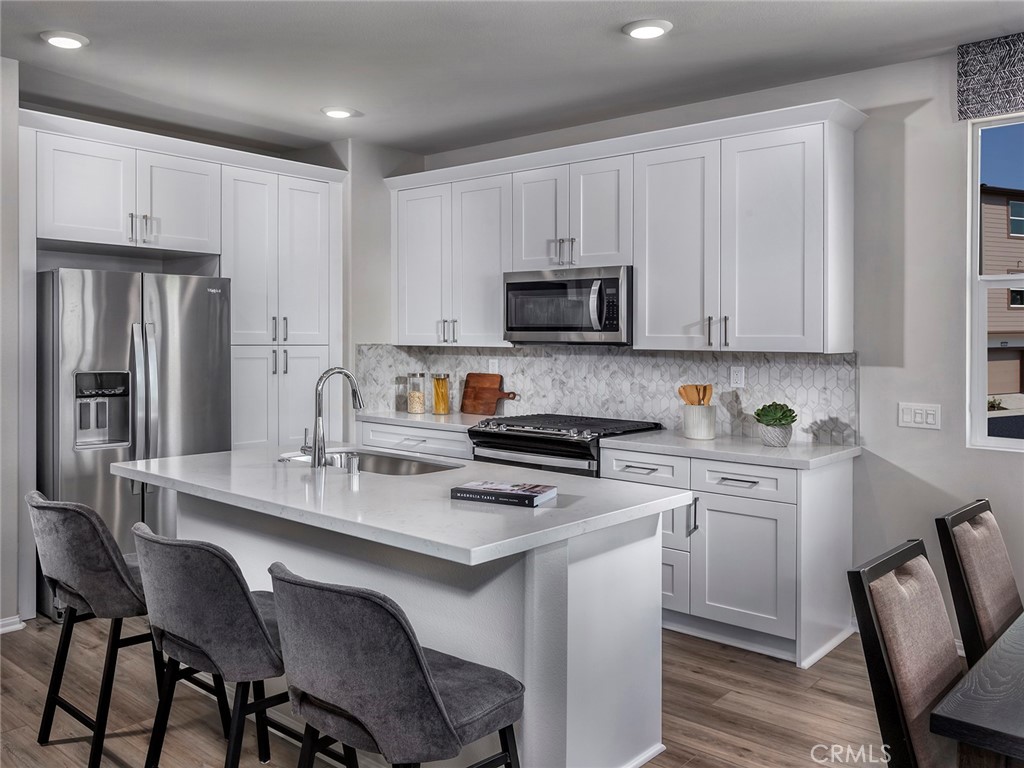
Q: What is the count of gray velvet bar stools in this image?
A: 3